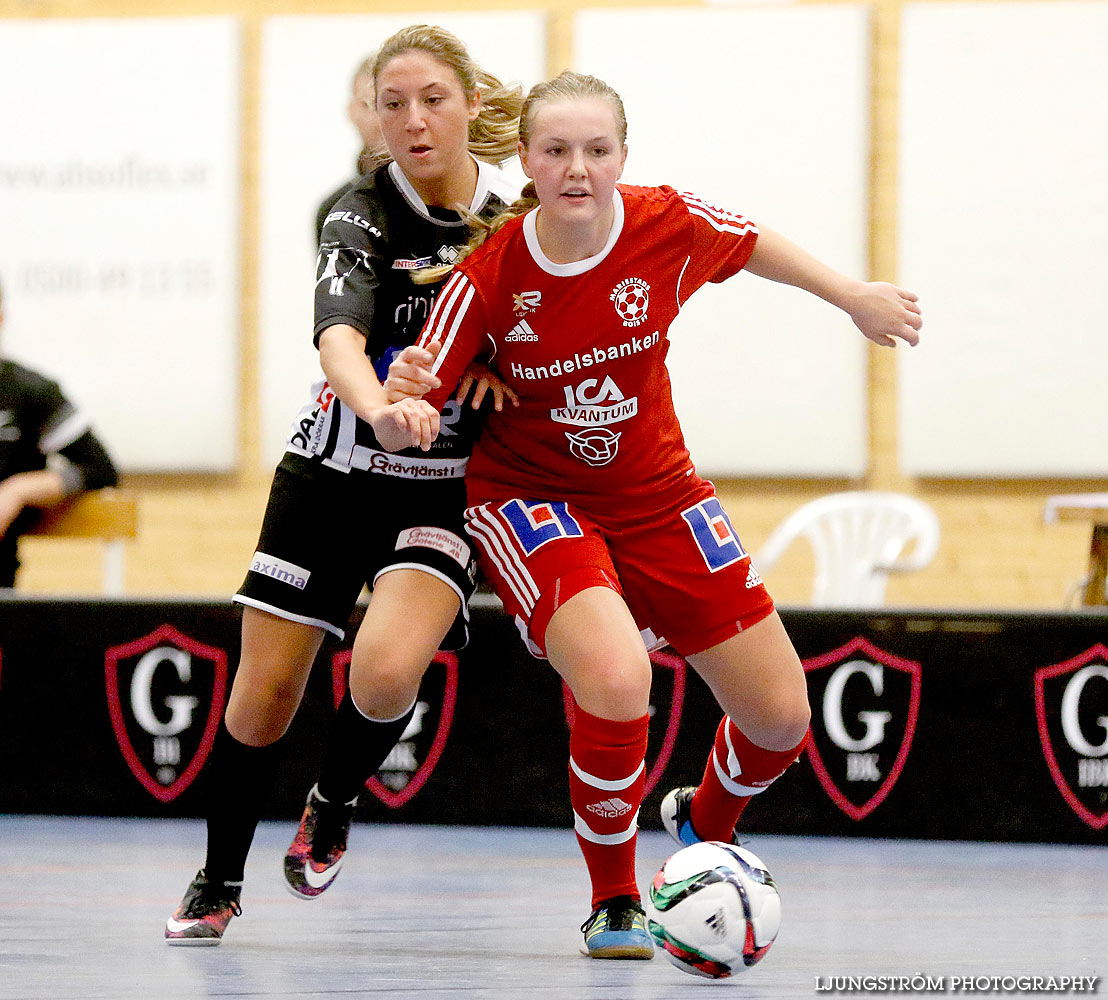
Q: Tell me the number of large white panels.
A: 4